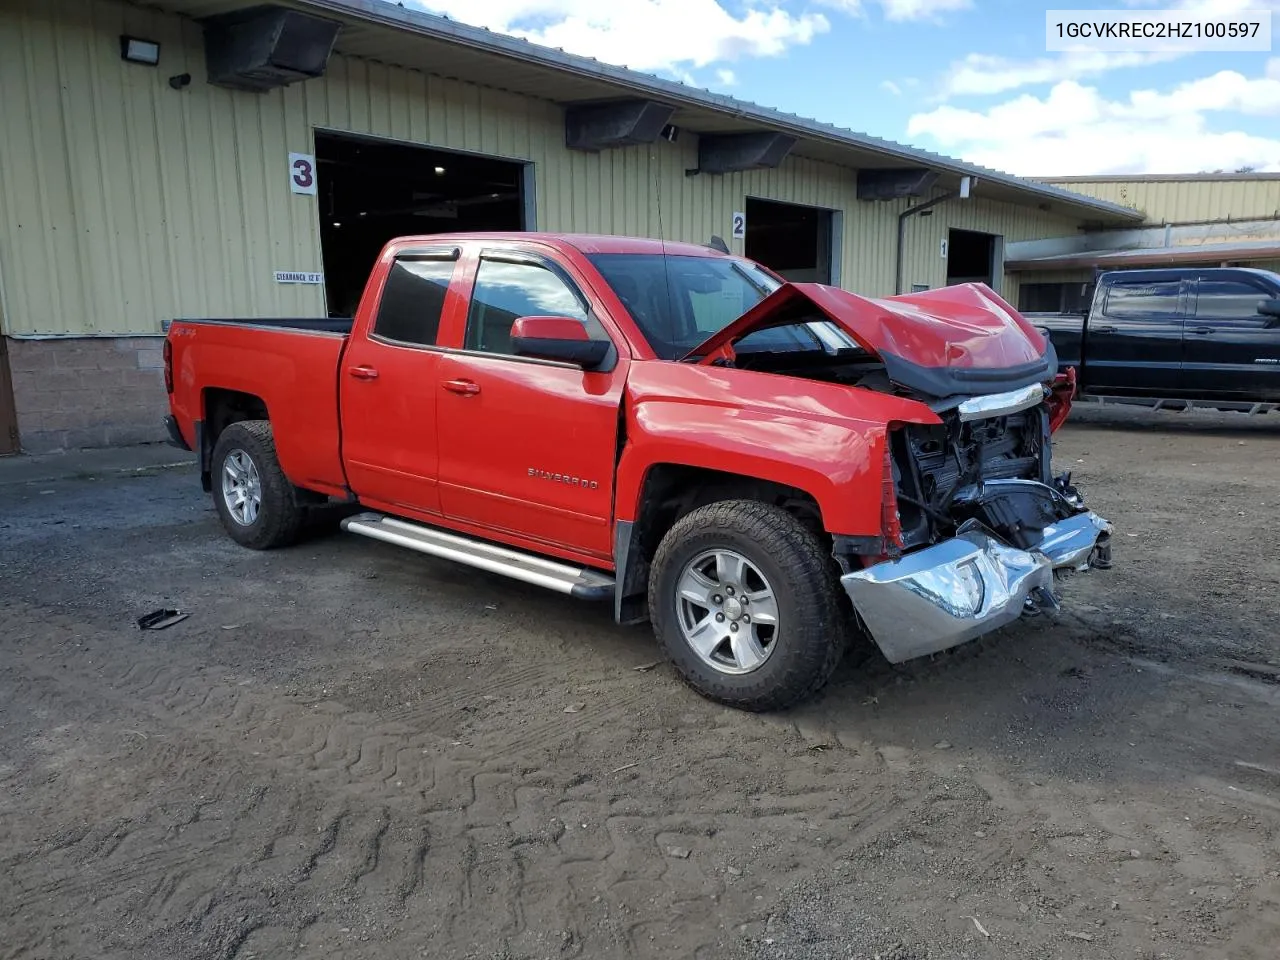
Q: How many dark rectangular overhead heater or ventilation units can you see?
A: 4